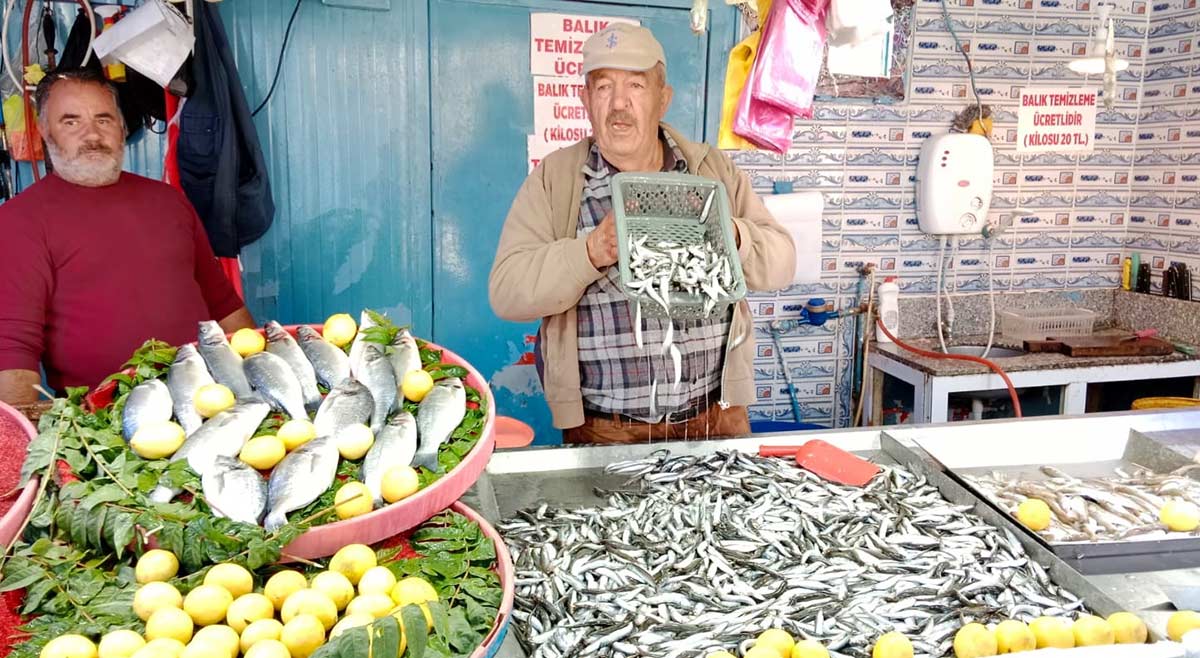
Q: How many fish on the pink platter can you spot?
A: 15